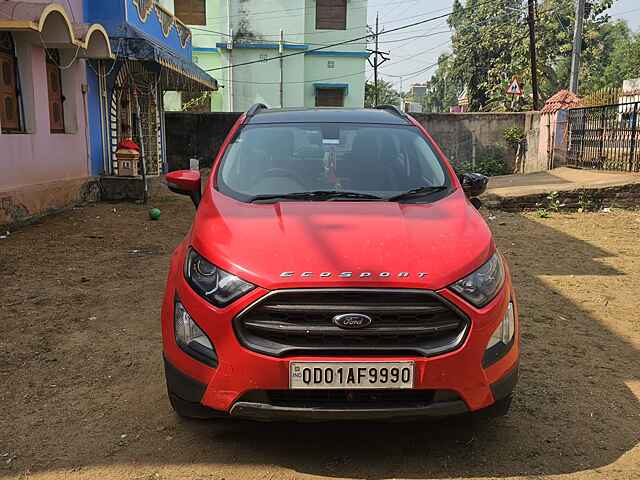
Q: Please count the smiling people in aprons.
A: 0